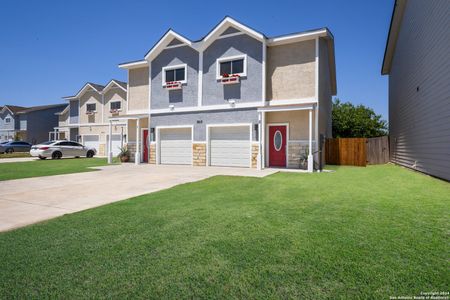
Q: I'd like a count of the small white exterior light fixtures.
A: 2